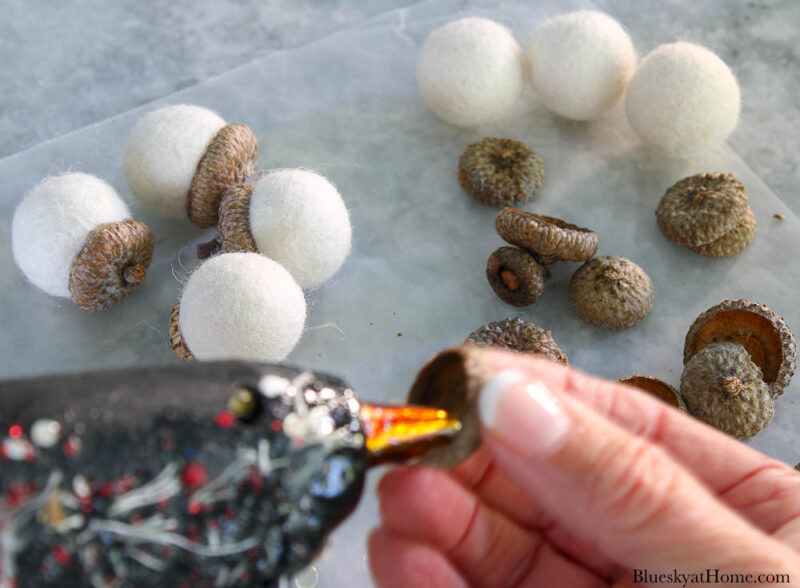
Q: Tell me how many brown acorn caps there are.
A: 15